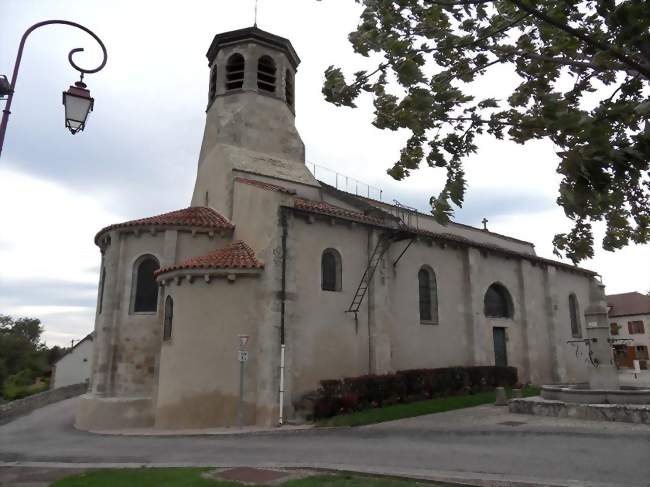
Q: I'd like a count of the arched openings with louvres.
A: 4